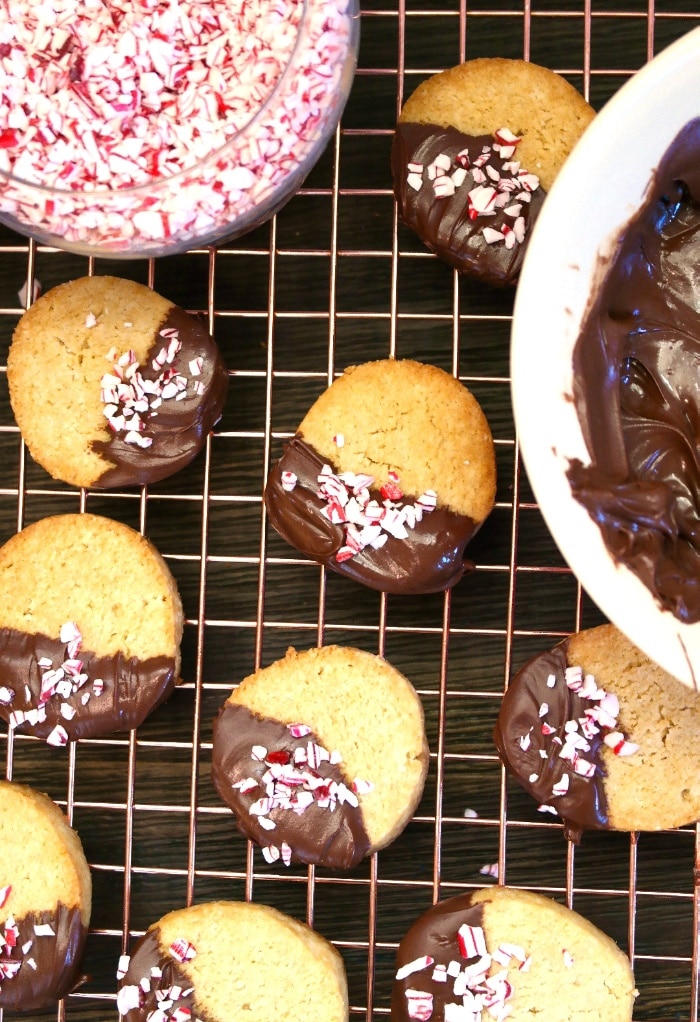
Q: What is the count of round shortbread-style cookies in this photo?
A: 9